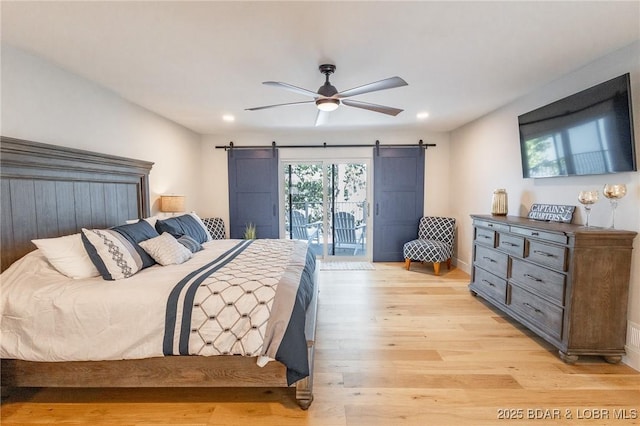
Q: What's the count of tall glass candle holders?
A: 2